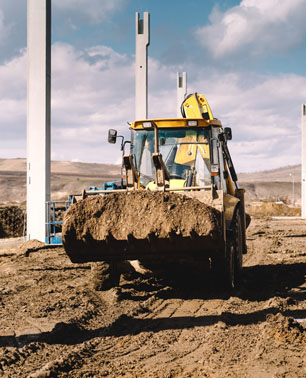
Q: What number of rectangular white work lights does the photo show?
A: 2